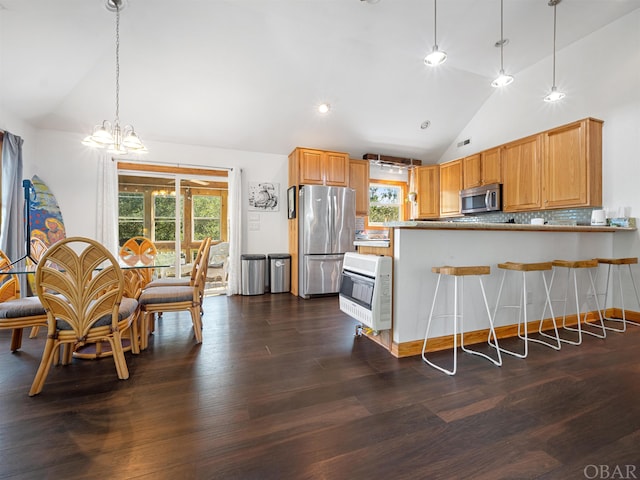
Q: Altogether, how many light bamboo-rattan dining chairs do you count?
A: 6